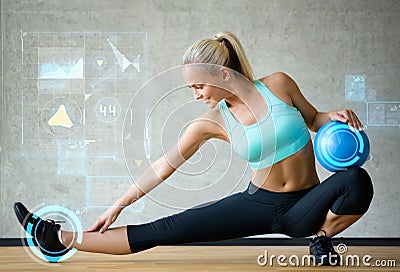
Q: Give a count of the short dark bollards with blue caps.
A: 0